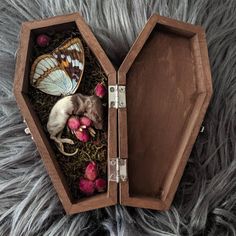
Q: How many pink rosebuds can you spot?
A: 8